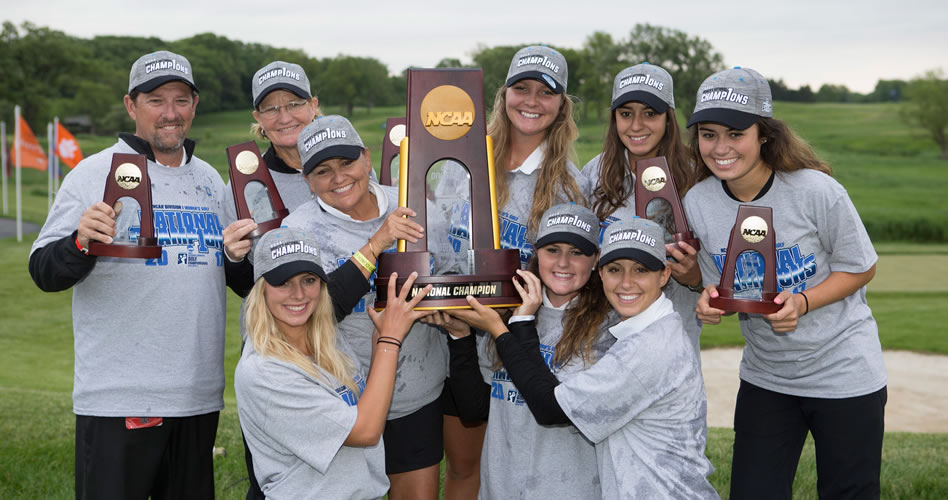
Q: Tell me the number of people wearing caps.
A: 9